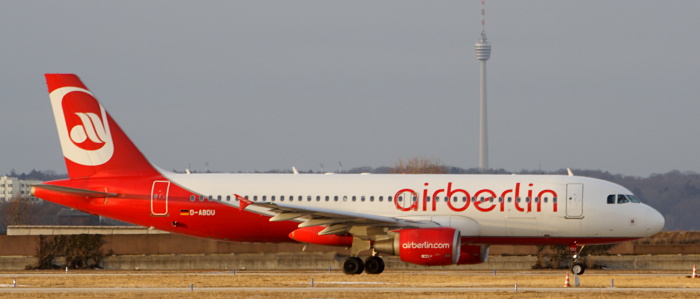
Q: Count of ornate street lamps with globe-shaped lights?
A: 0